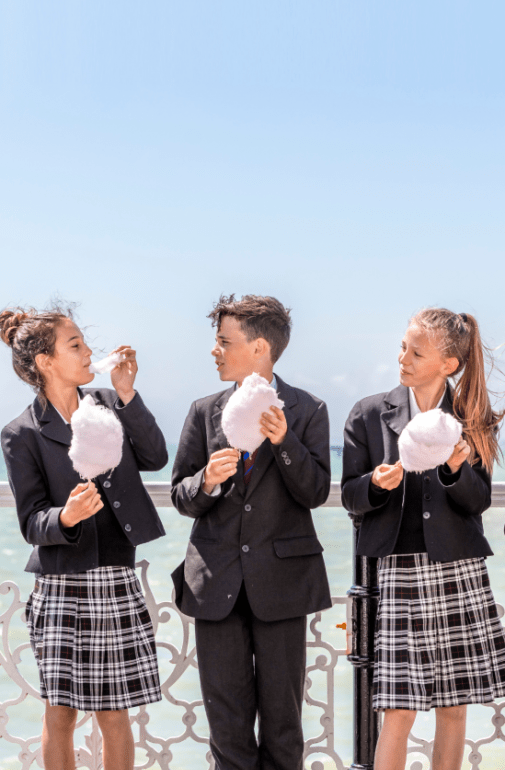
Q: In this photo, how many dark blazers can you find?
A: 3